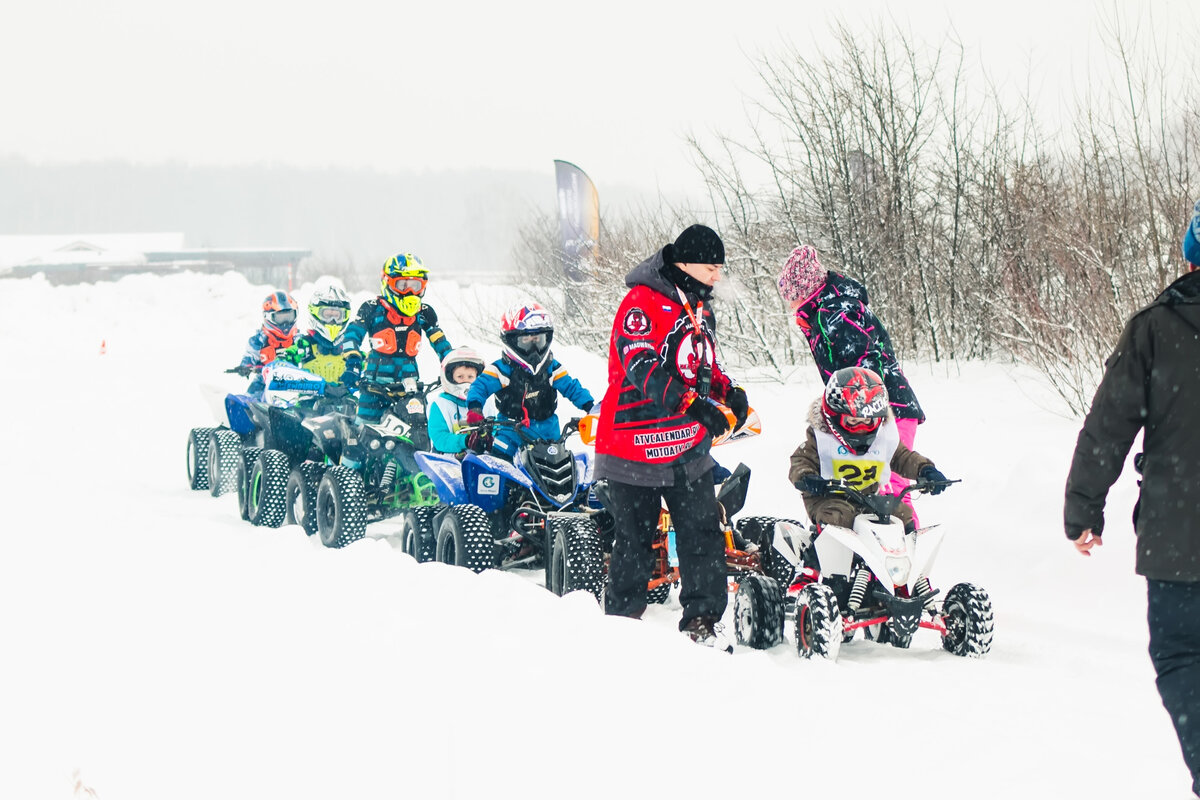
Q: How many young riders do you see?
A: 6